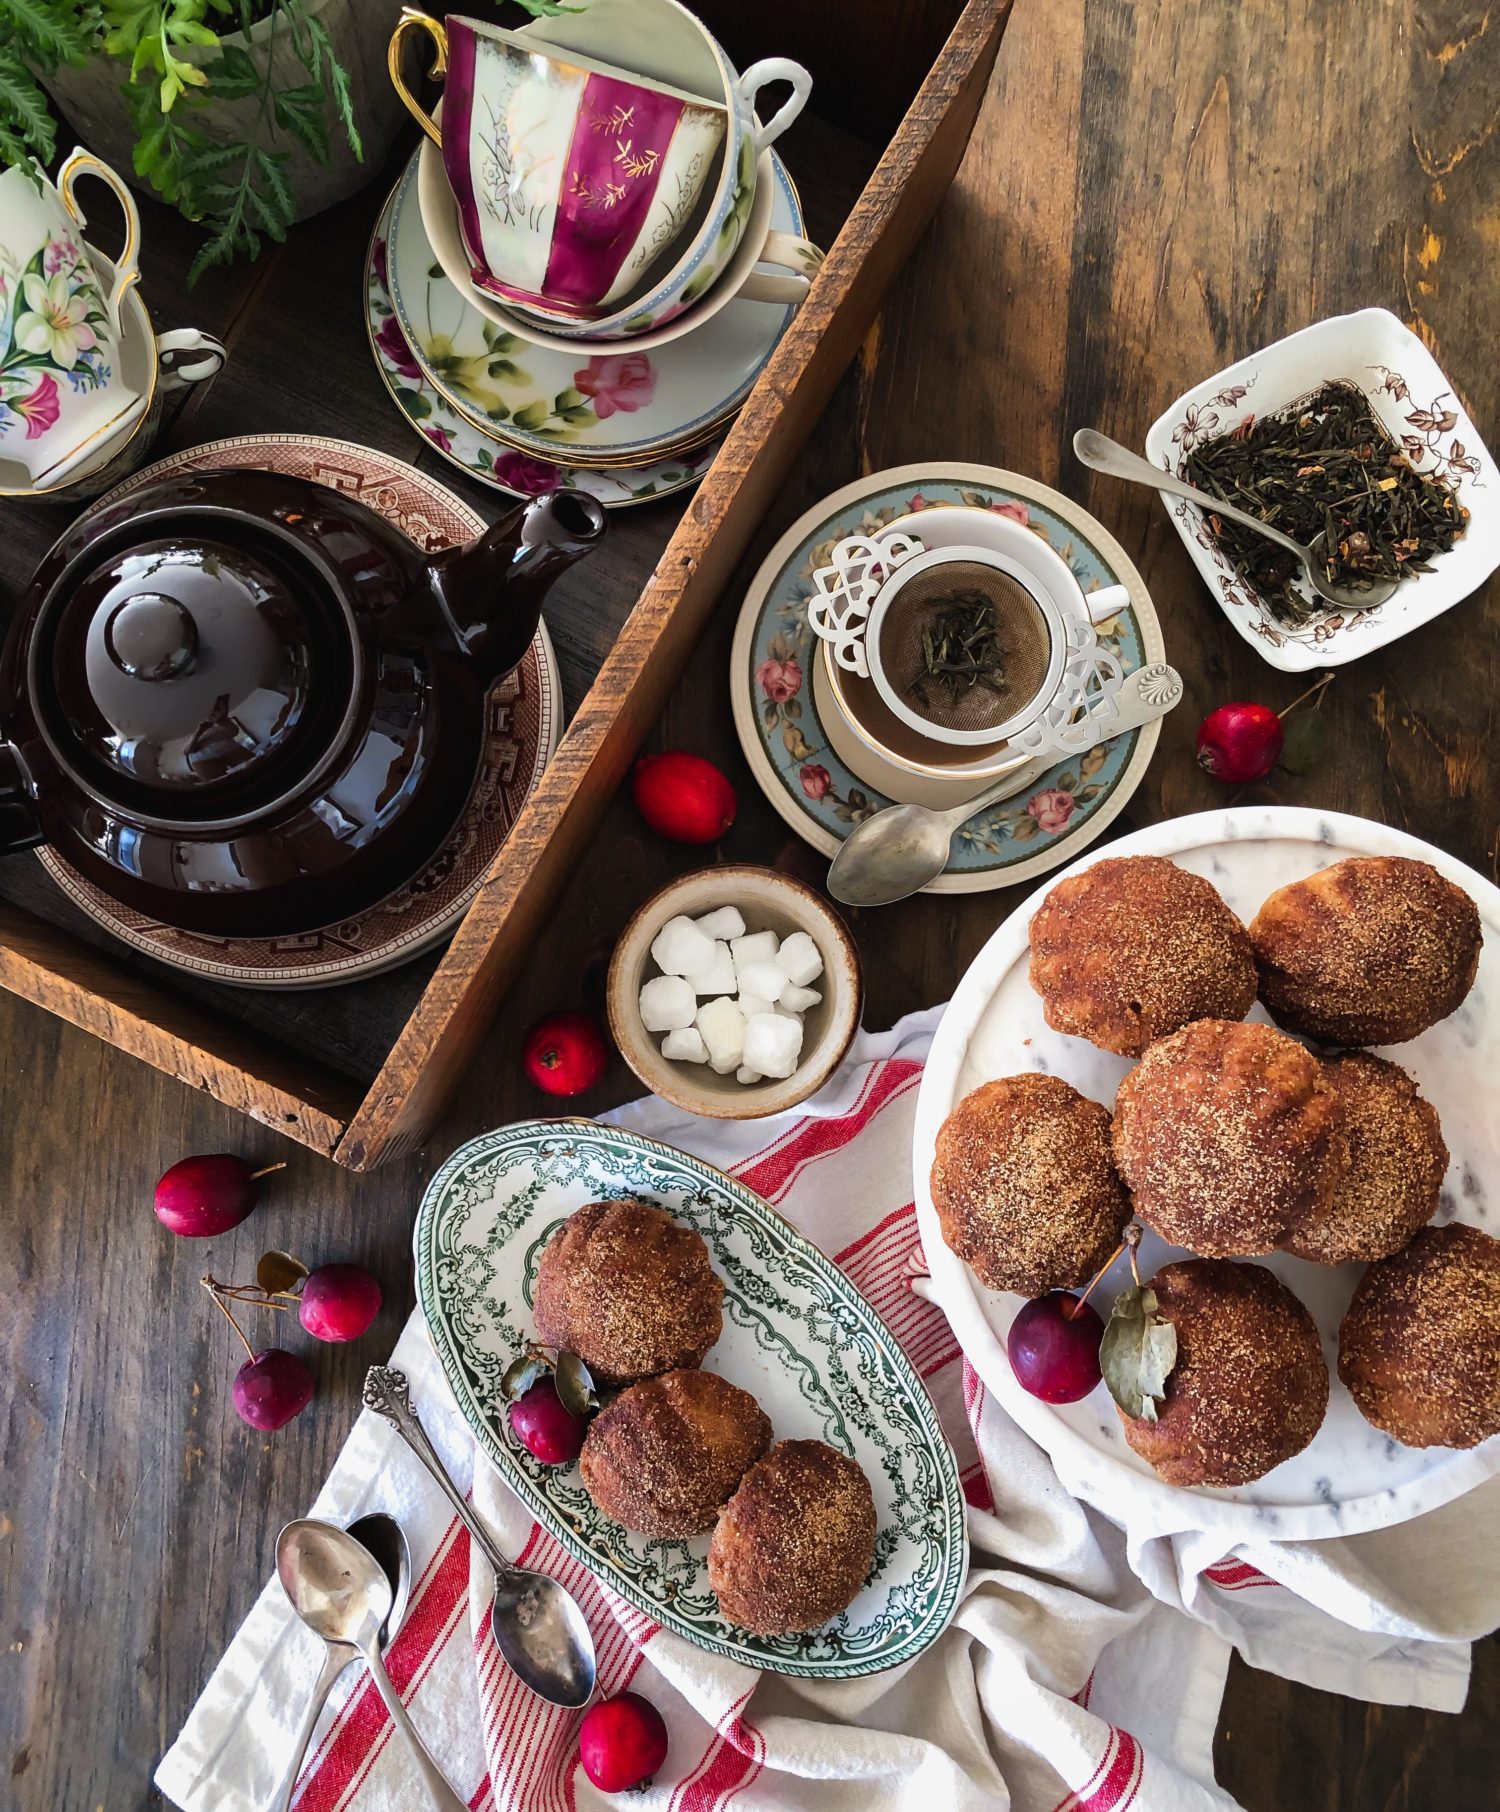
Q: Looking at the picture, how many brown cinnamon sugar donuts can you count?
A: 10